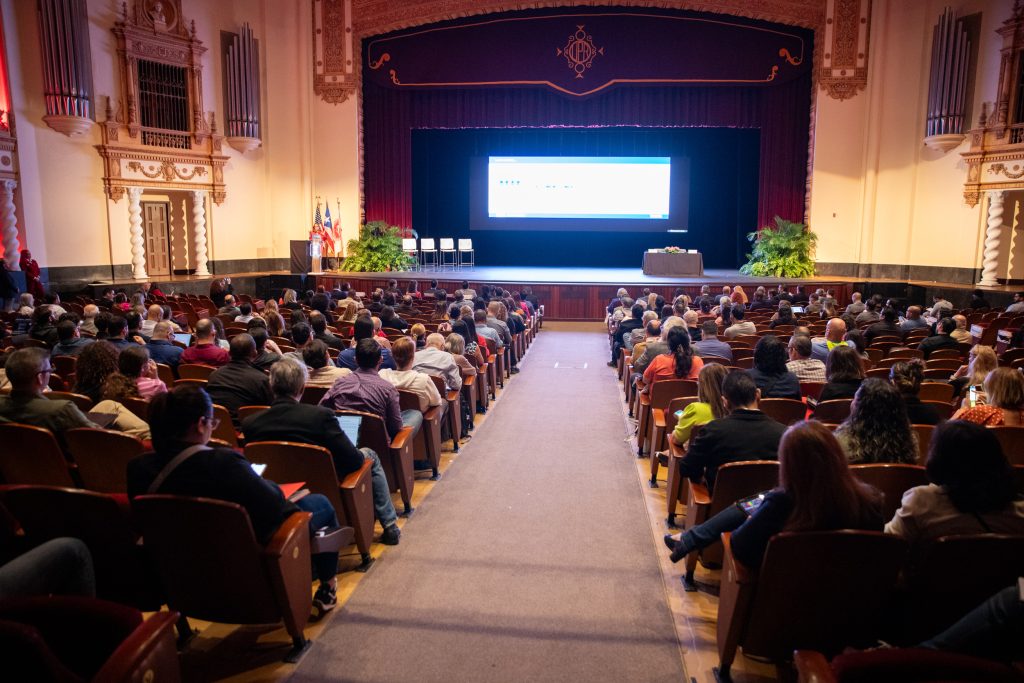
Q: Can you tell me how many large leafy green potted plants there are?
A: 2